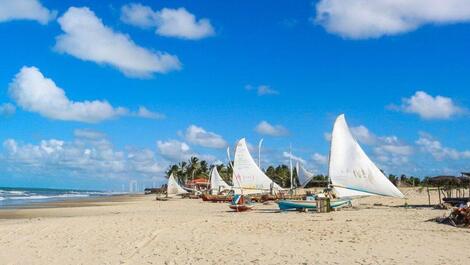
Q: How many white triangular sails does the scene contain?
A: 5